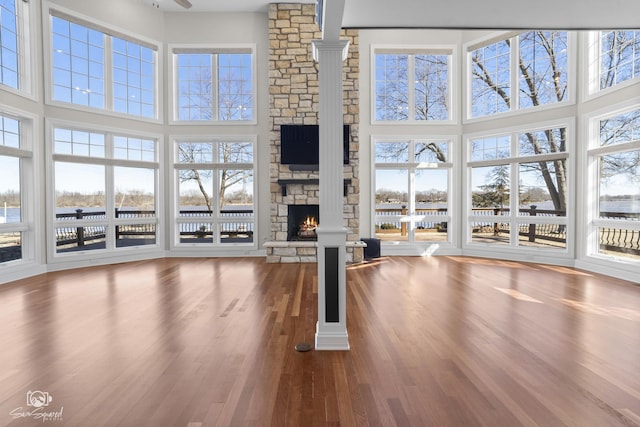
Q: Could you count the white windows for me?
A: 12